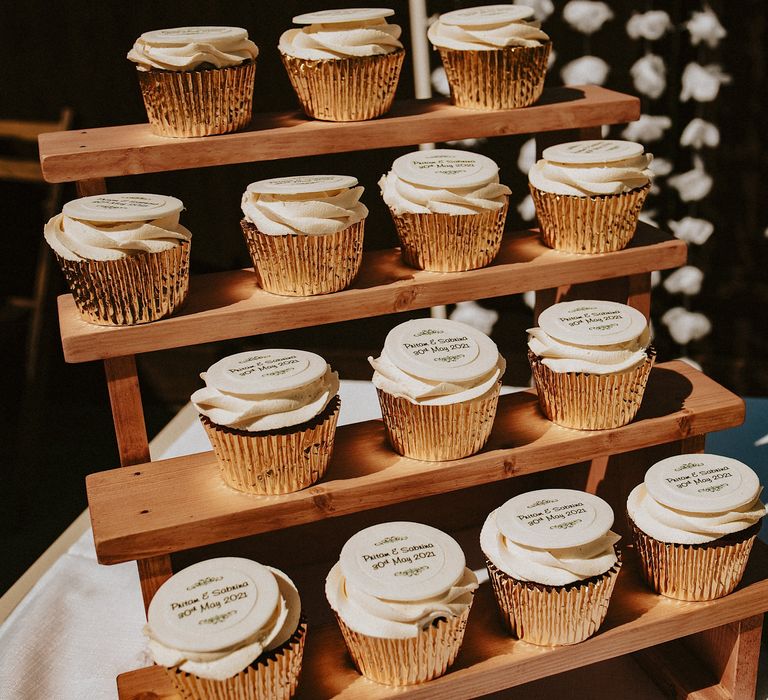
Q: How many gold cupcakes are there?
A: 14